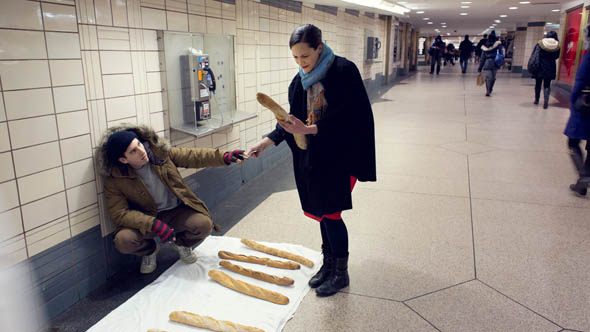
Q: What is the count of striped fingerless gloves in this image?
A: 2